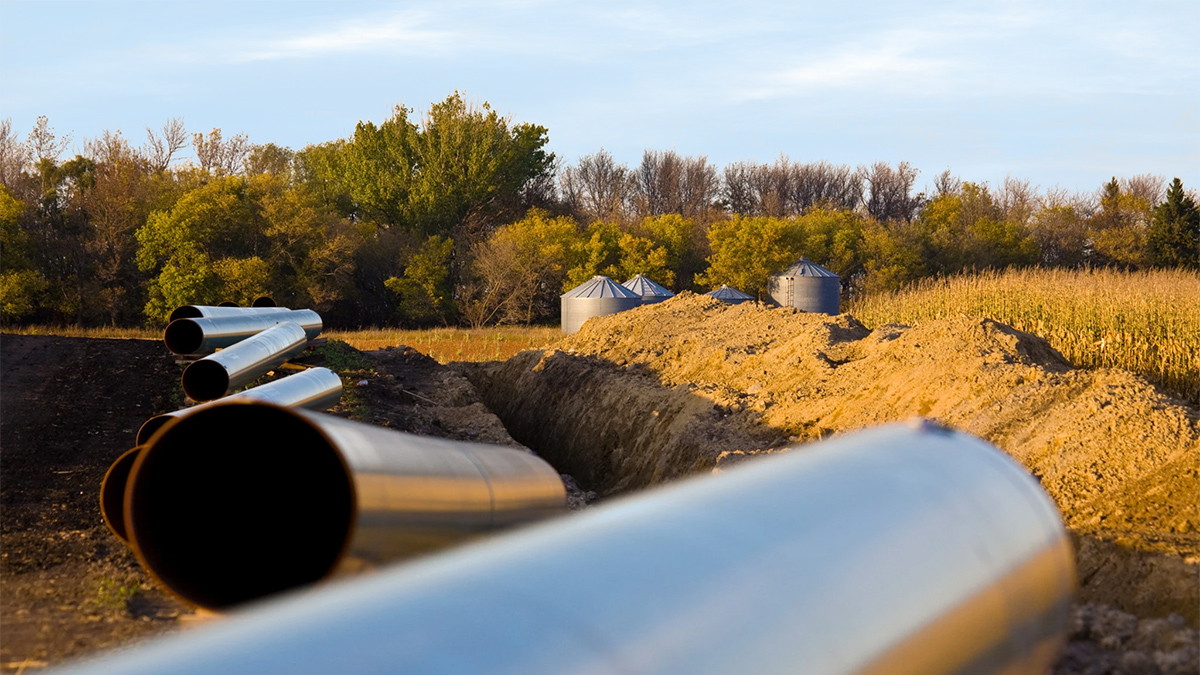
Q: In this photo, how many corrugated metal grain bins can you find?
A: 4